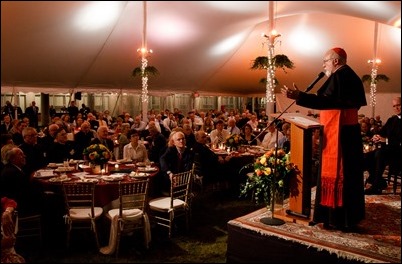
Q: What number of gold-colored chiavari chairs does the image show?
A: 3